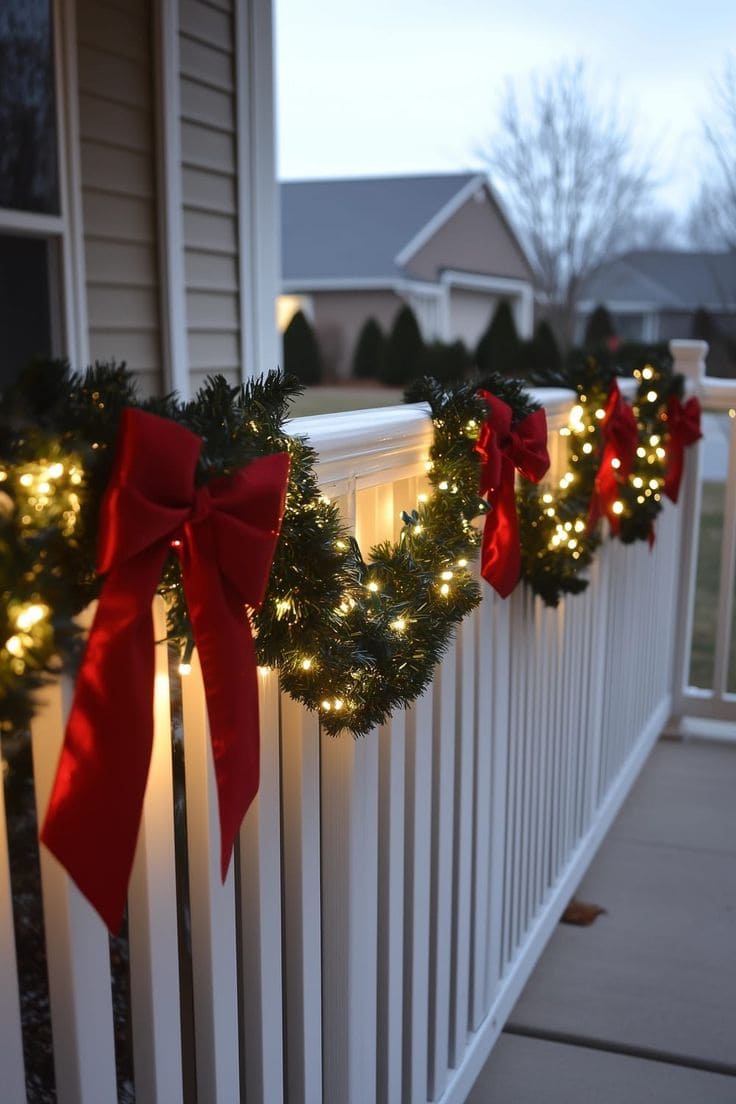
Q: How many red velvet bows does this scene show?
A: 4